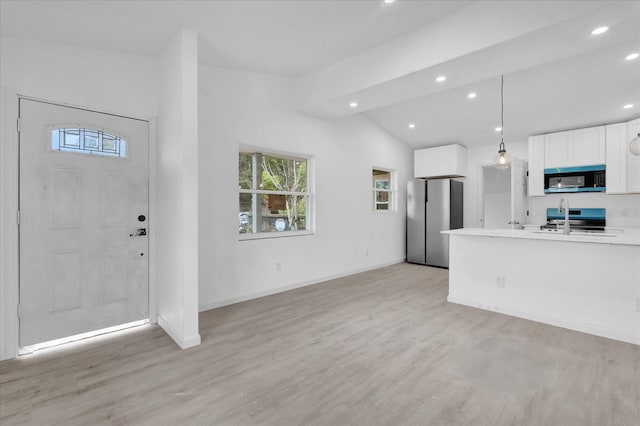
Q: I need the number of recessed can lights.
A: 9